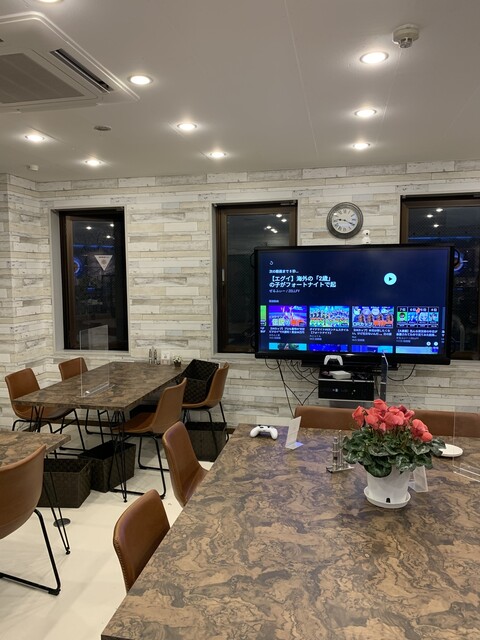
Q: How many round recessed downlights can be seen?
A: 9